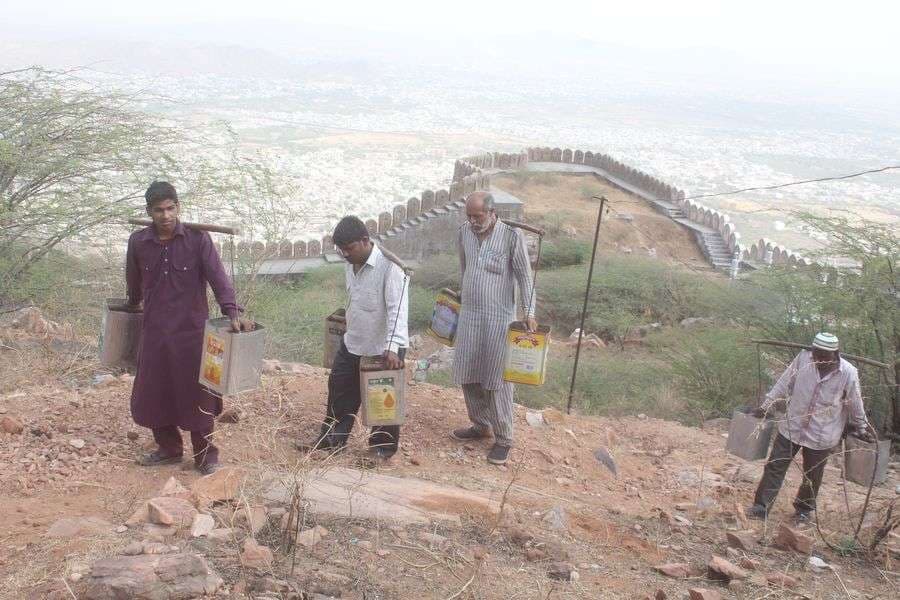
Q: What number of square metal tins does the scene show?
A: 8